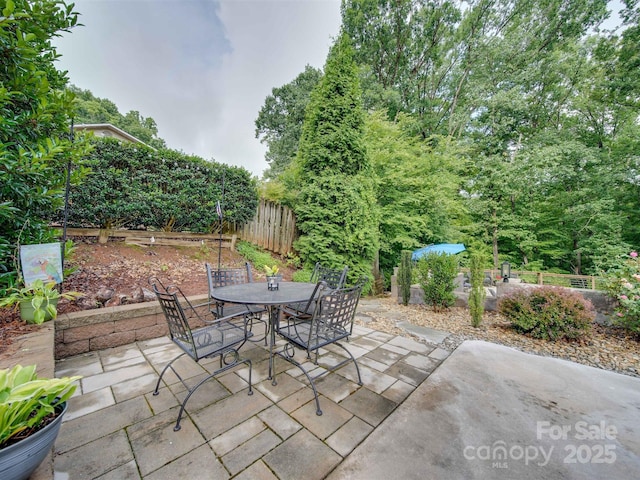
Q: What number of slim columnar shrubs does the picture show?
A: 2